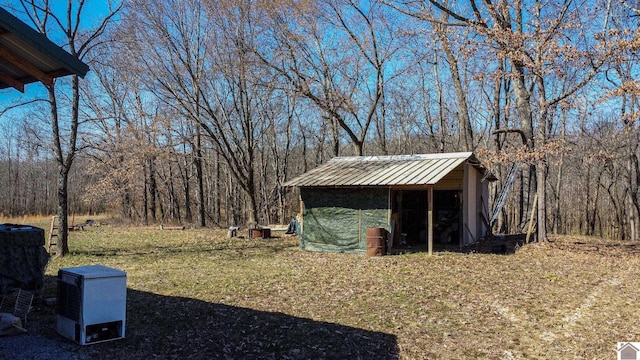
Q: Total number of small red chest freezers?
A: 0